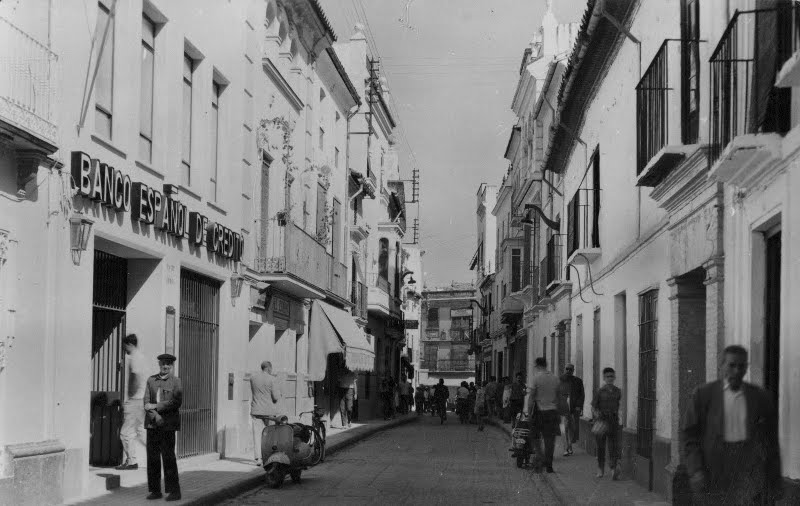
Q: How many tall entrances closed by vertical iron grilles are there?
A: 2